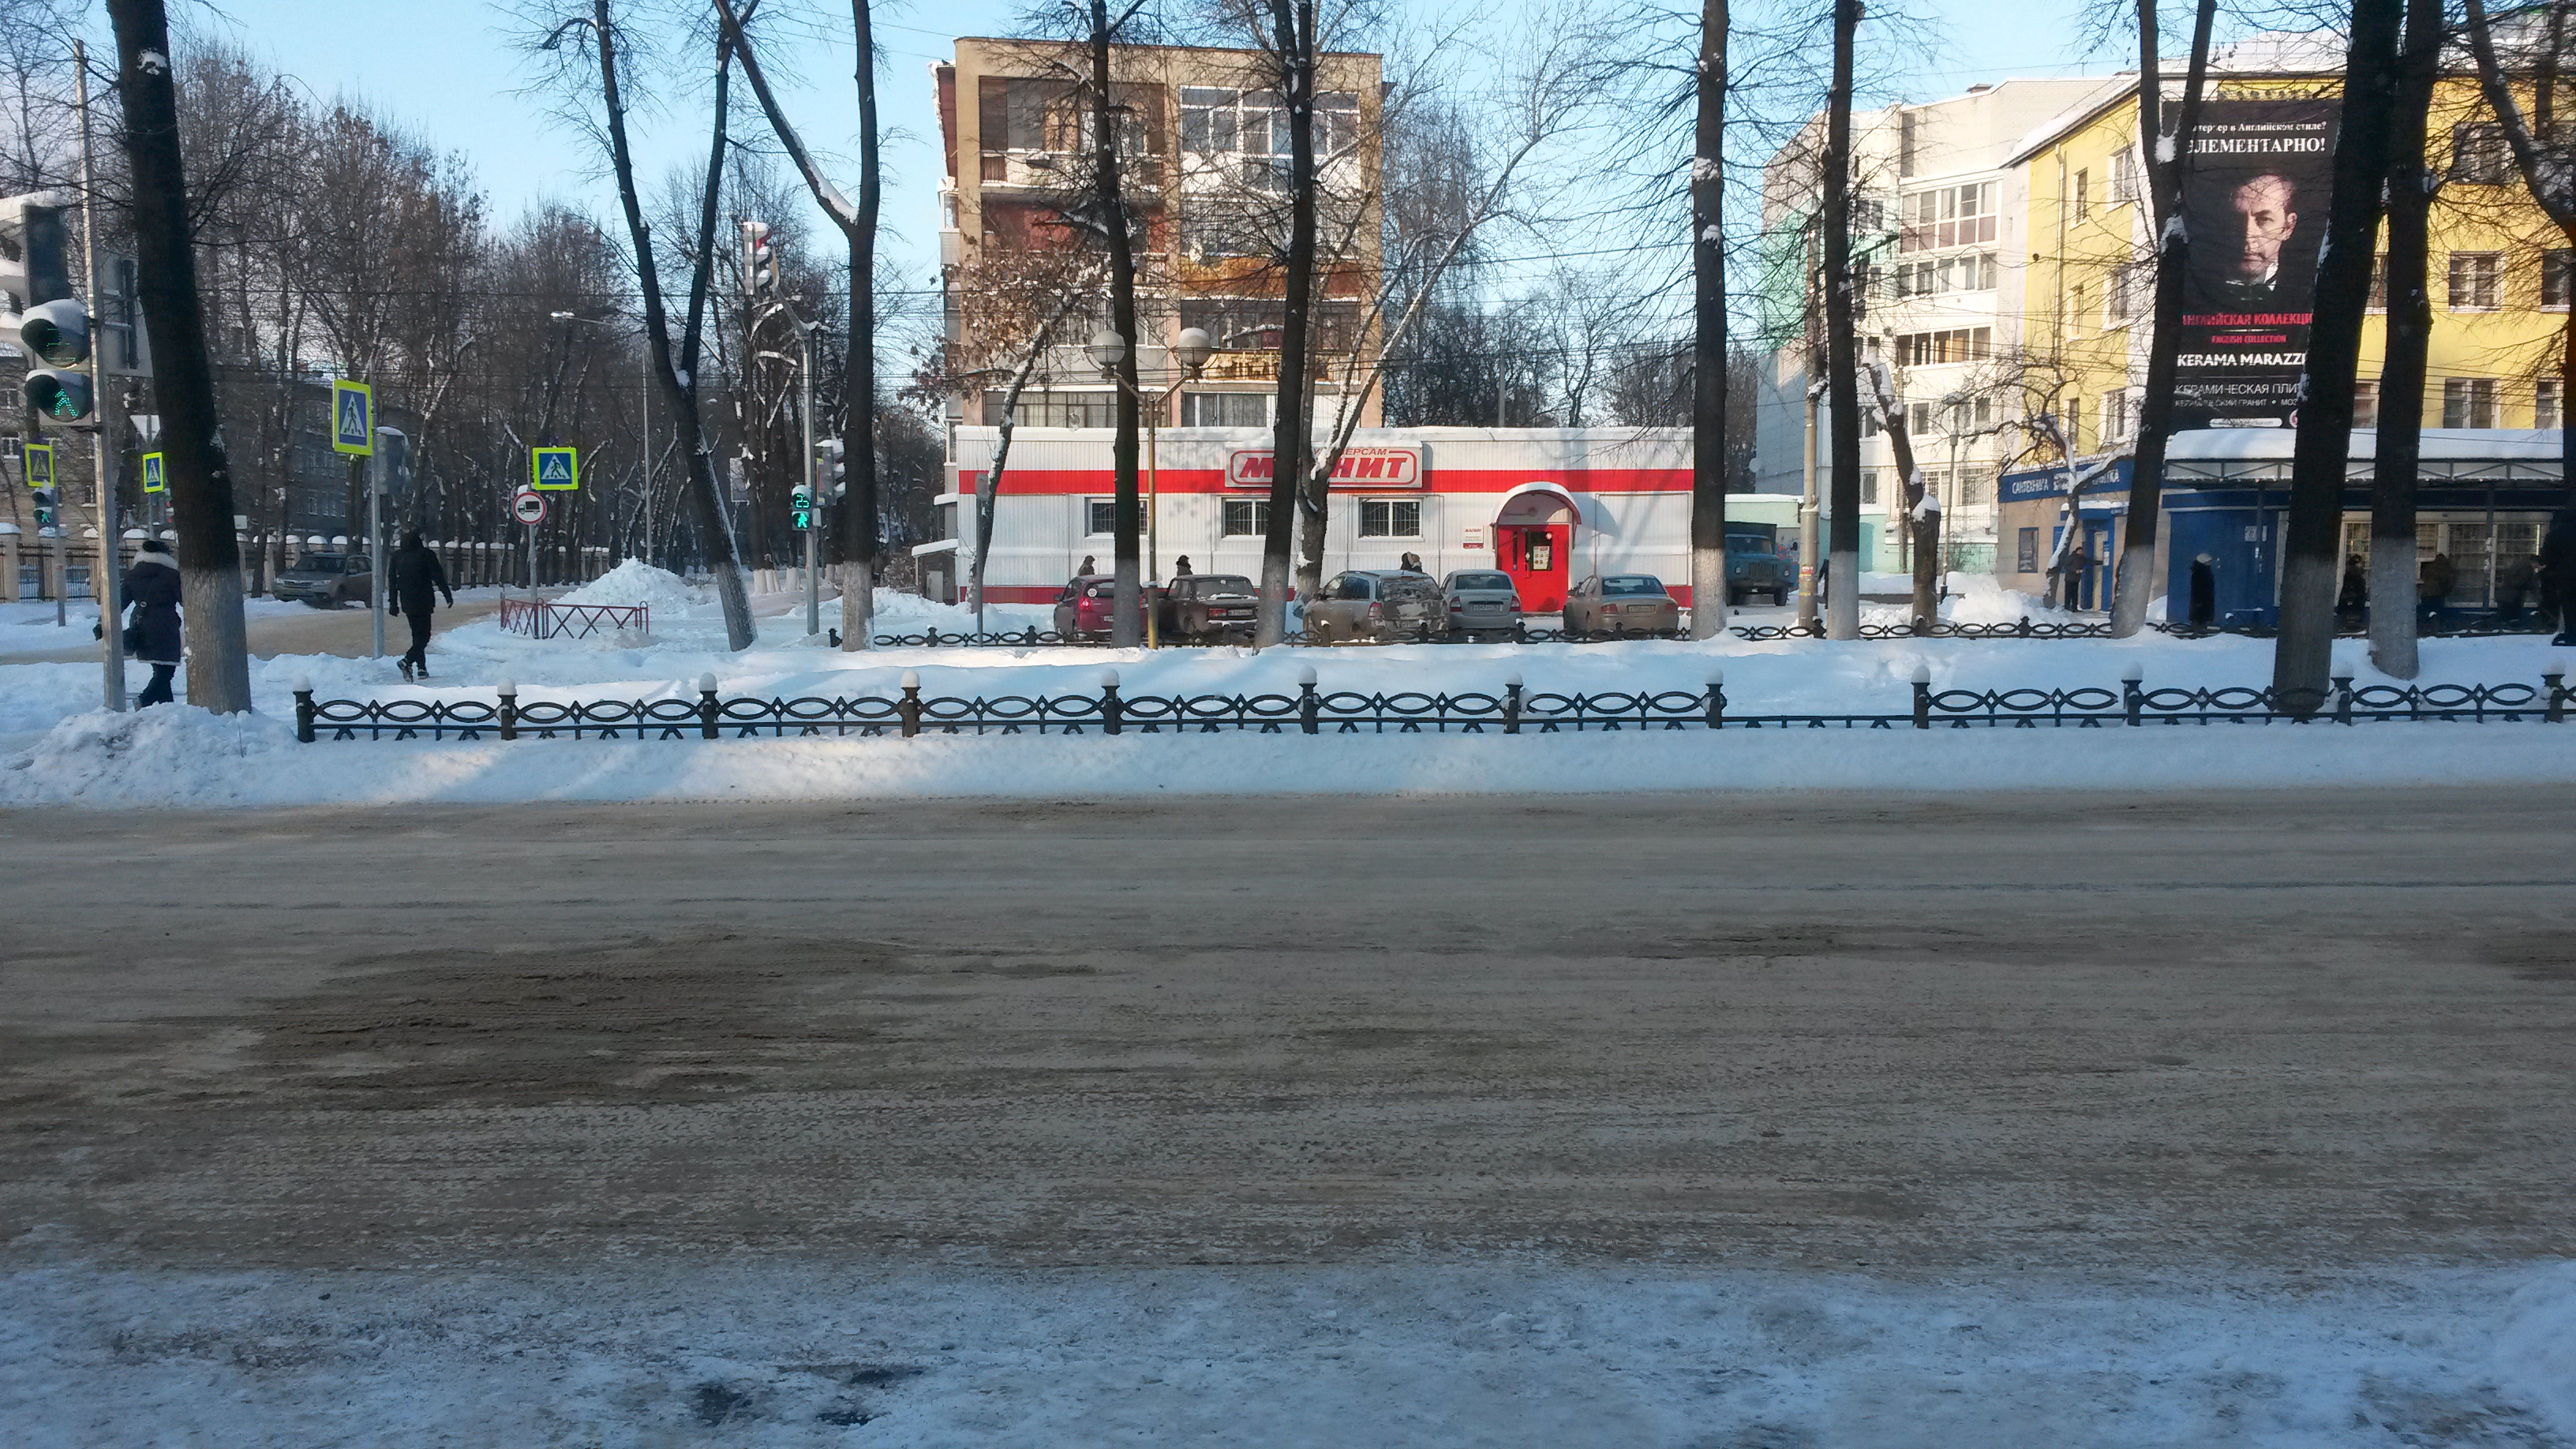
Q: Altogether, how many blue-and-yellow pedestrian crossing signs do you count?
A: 4